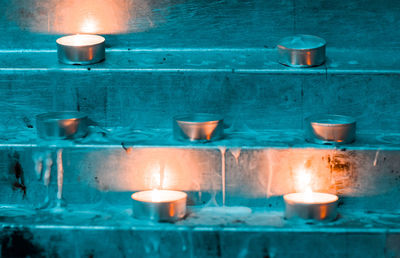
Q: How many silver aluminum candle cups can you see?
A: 7